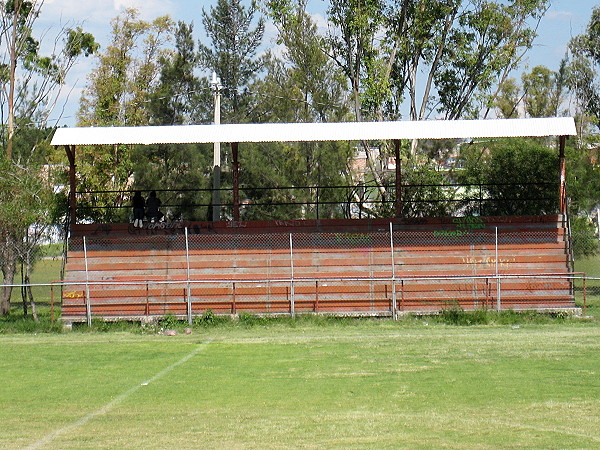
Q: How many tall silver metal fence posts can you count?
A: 5